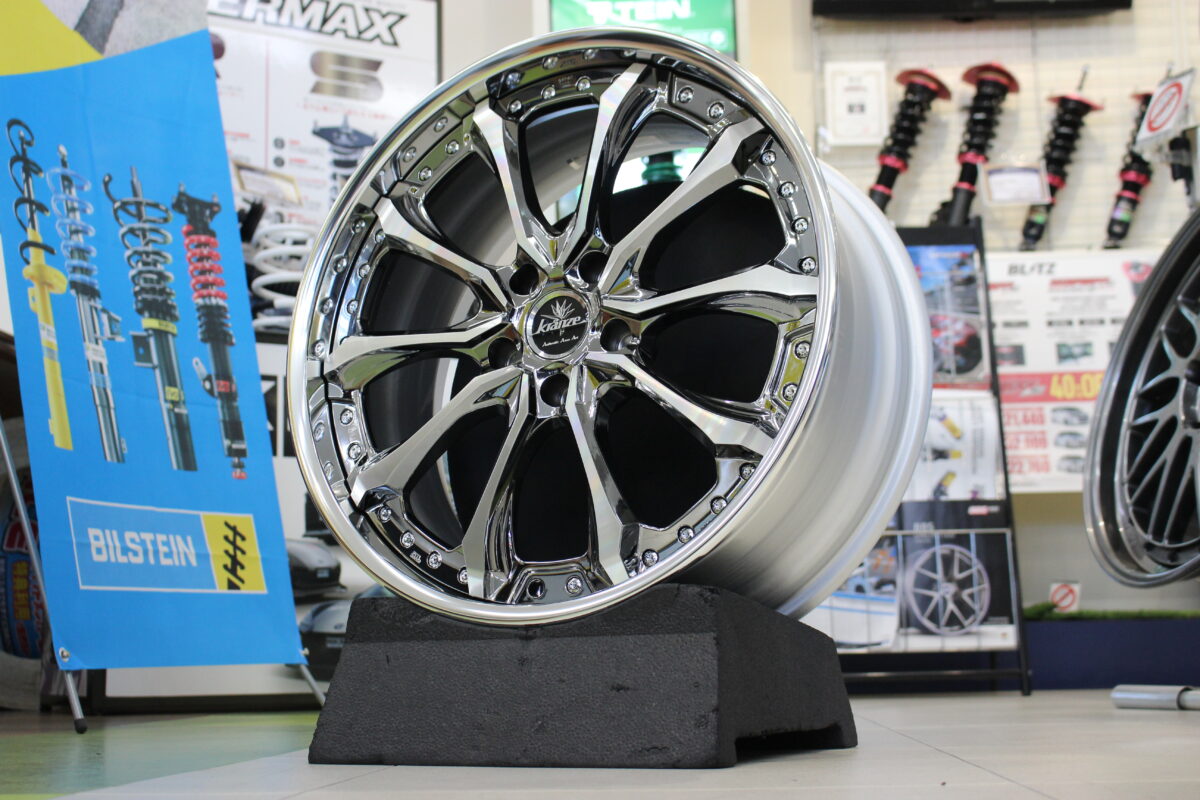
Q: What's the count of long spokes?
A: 10